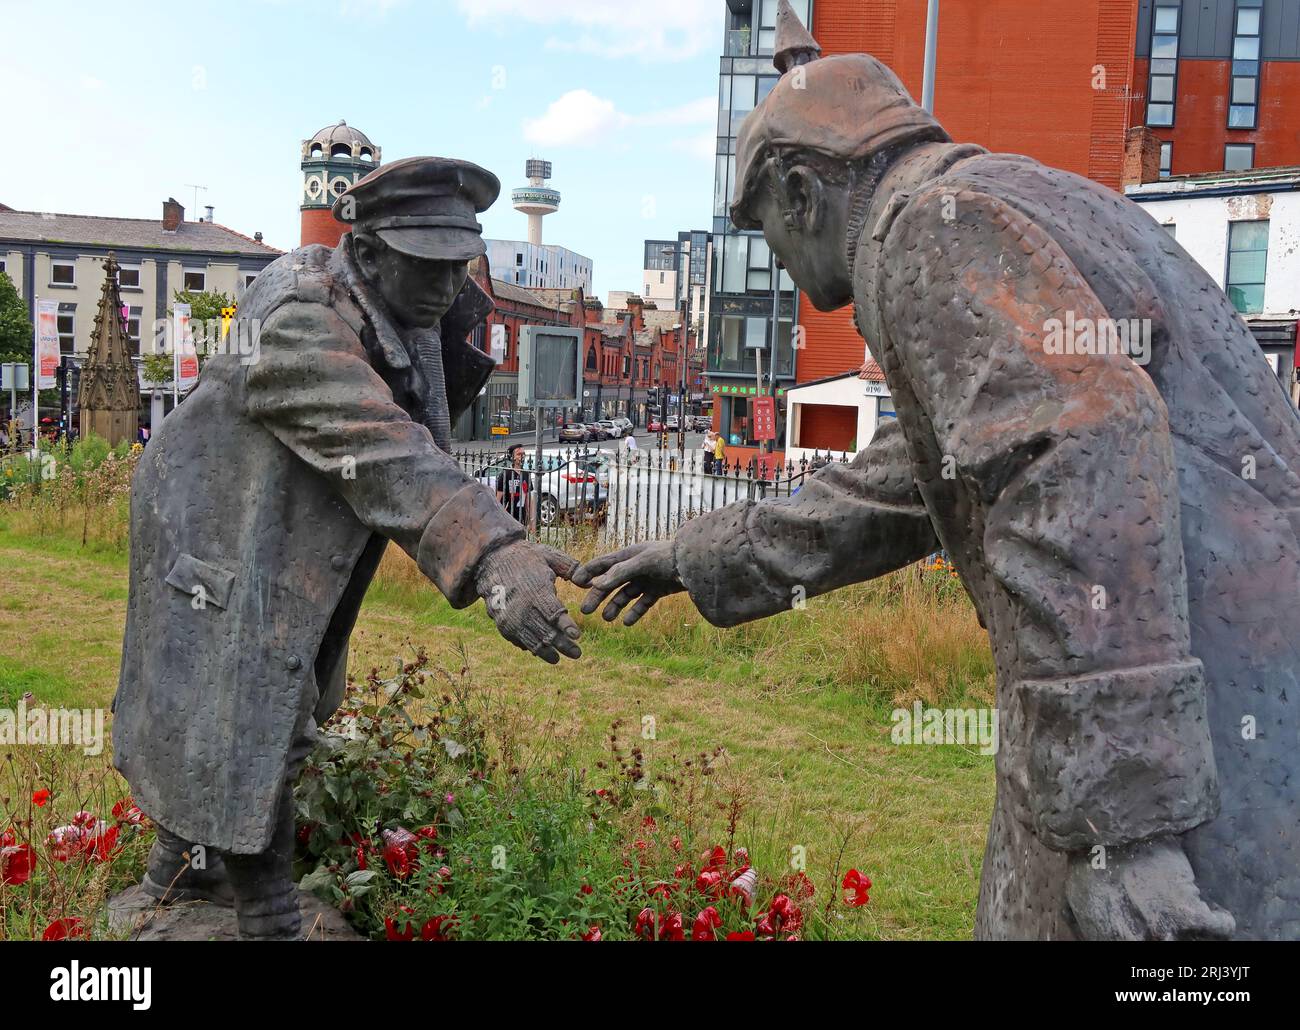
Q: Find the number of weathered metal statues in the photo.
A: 2